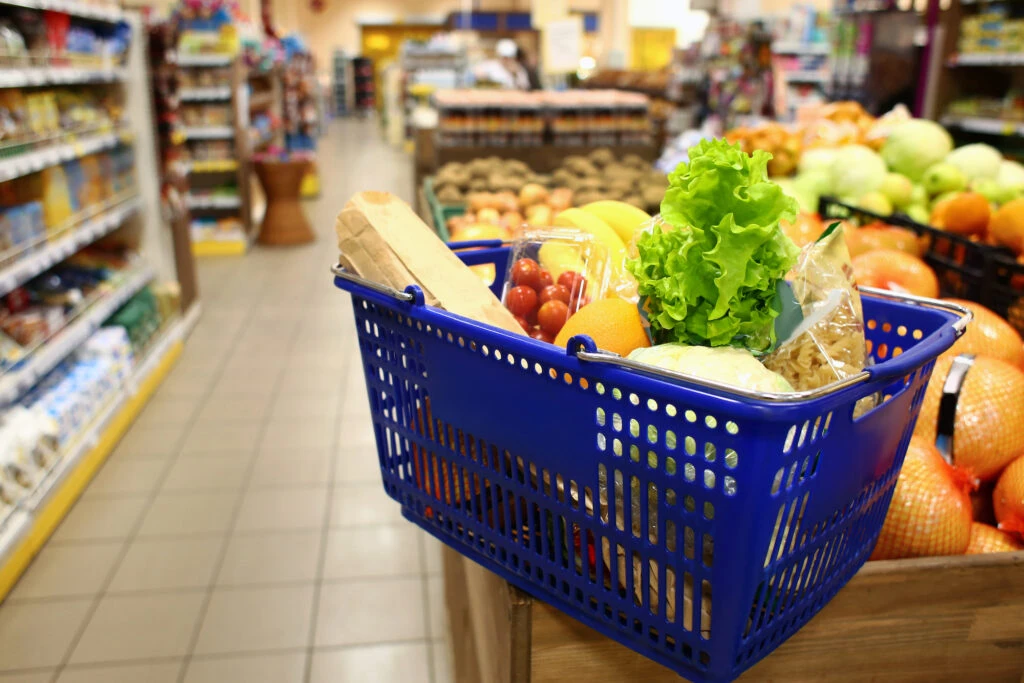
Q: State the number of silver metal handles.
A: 2